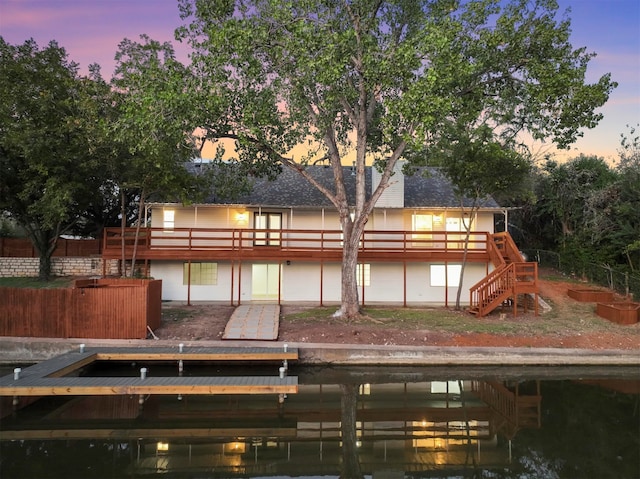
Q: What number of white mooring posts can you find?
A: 6